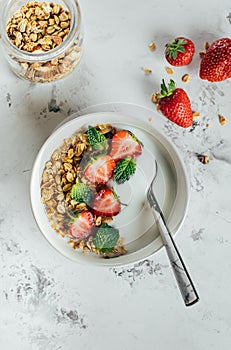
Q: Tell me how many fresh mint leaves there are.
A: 4